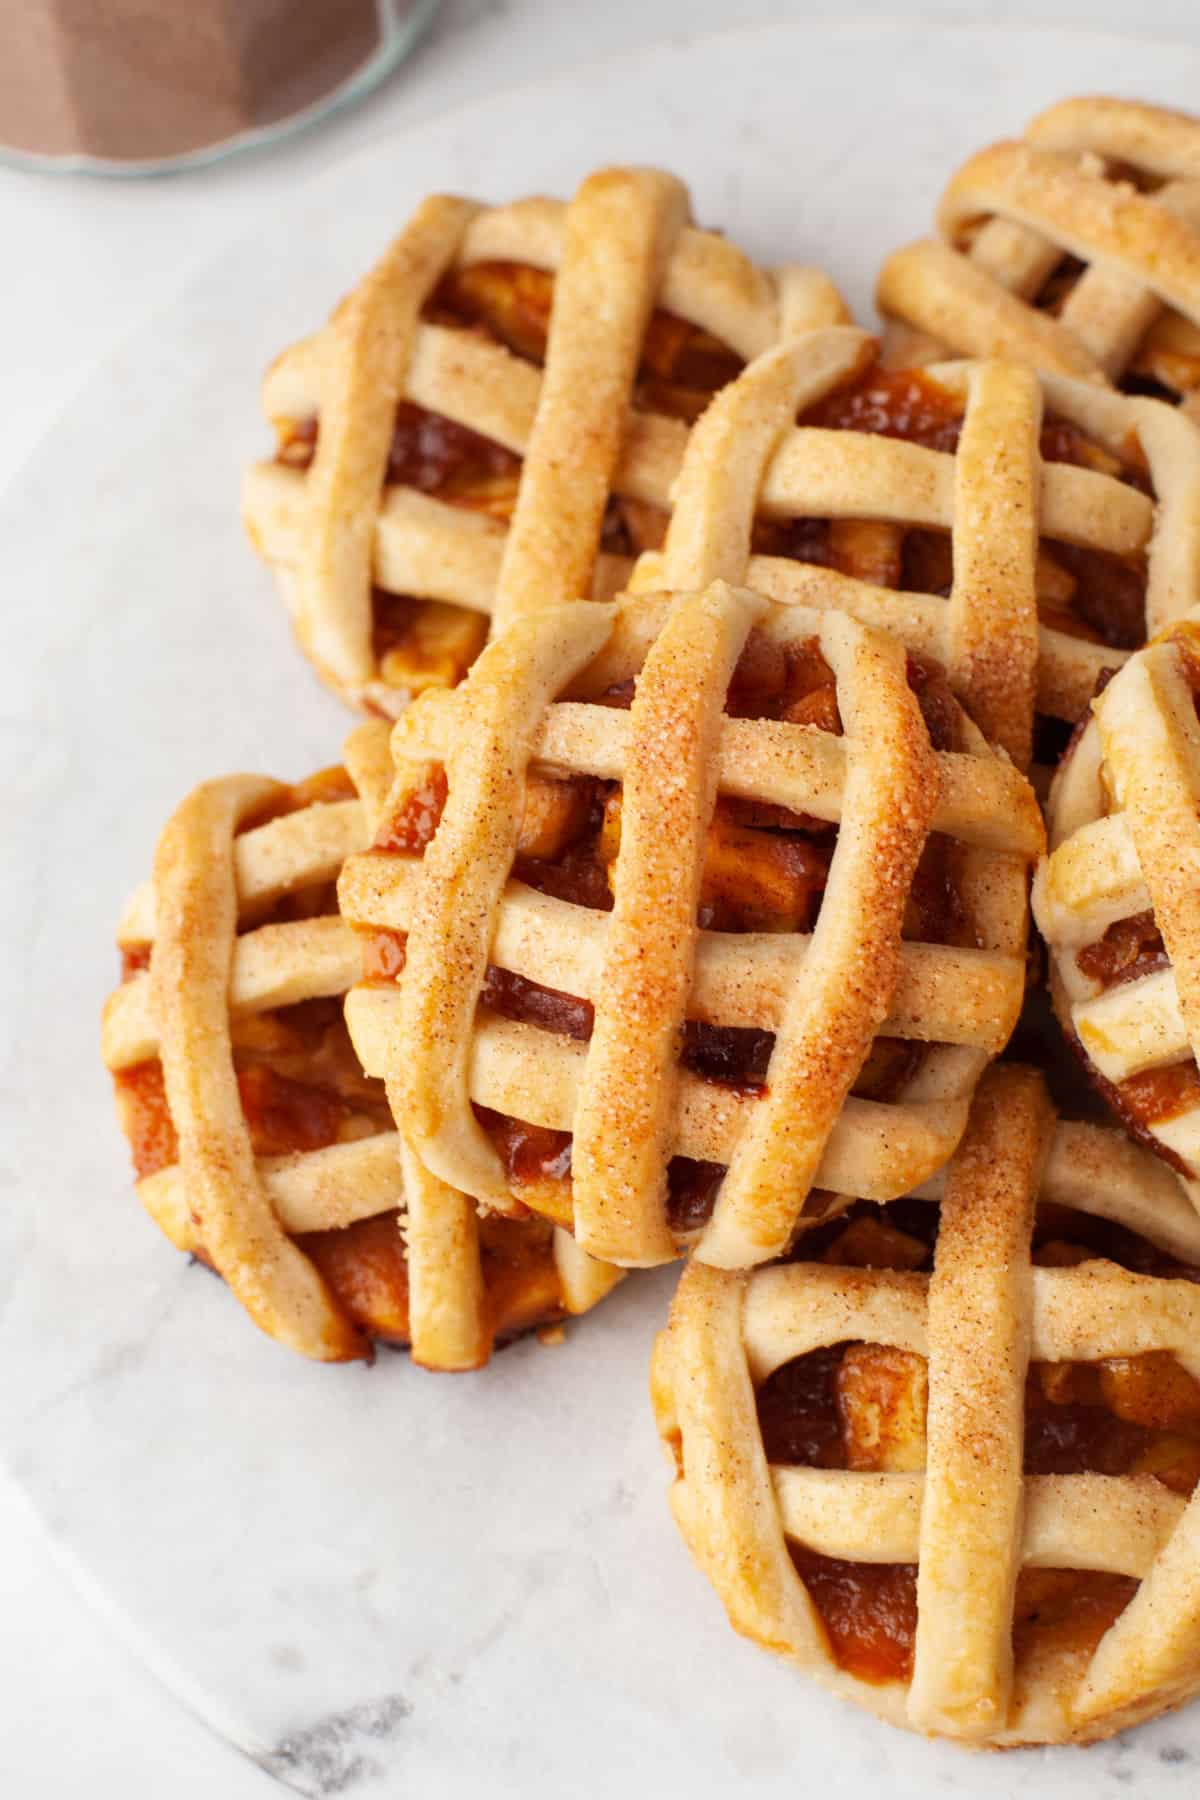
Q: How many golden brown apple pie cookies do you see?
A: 7